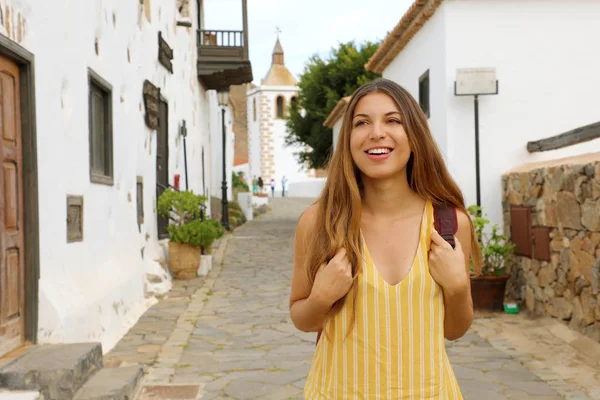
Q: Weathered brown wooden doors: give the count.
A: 1